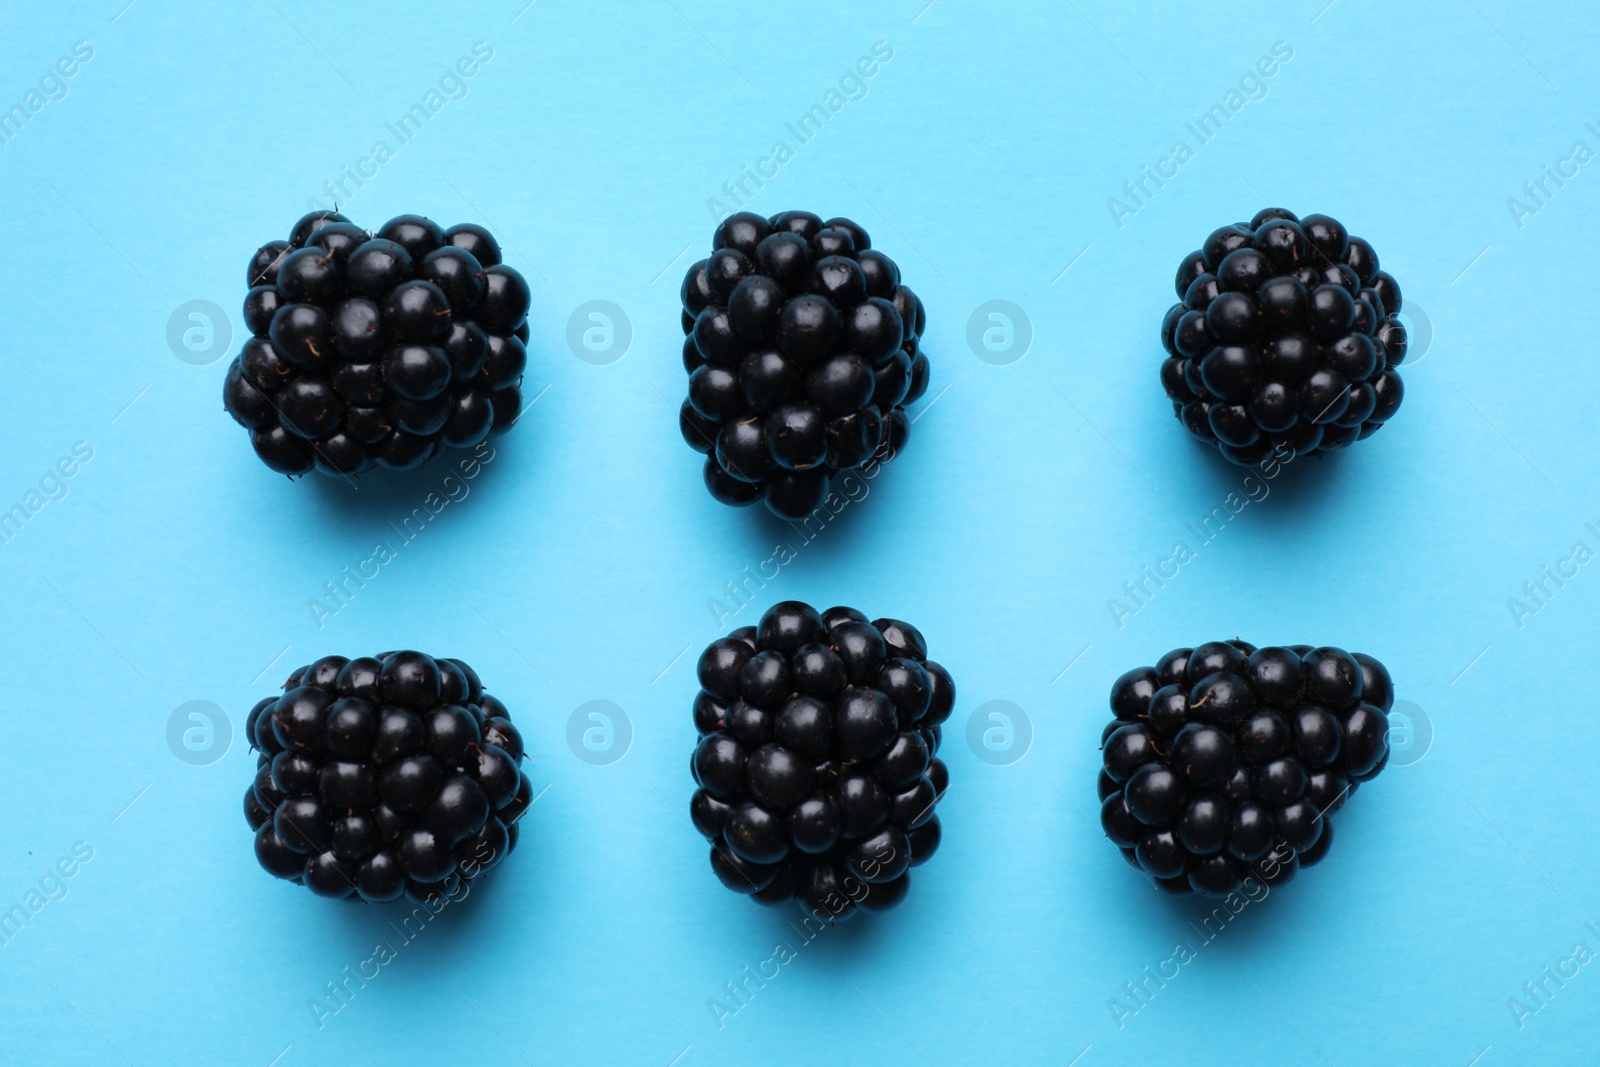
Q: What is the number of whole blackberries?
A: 6